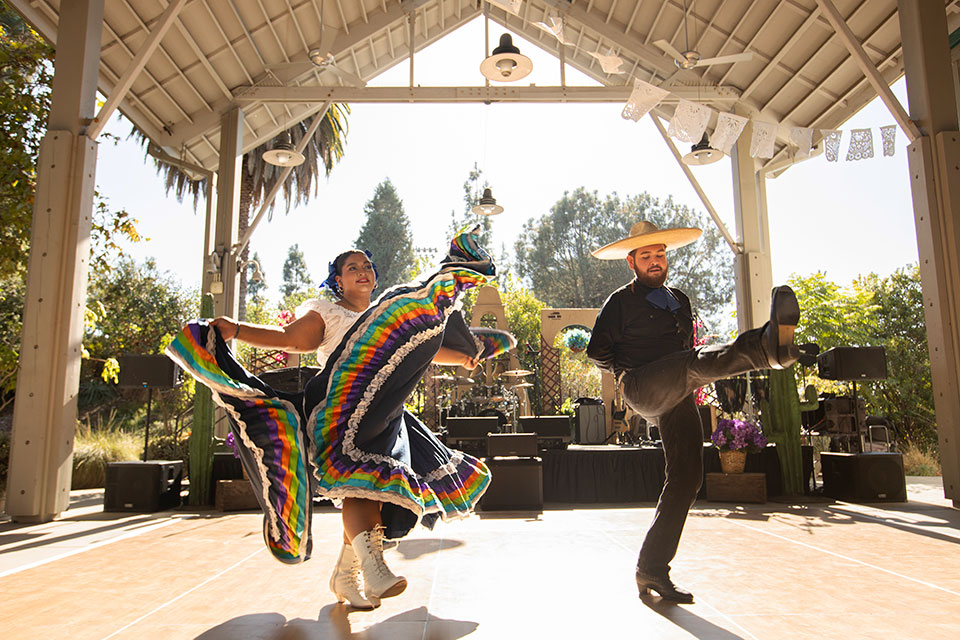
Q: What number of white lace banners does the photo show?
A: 11